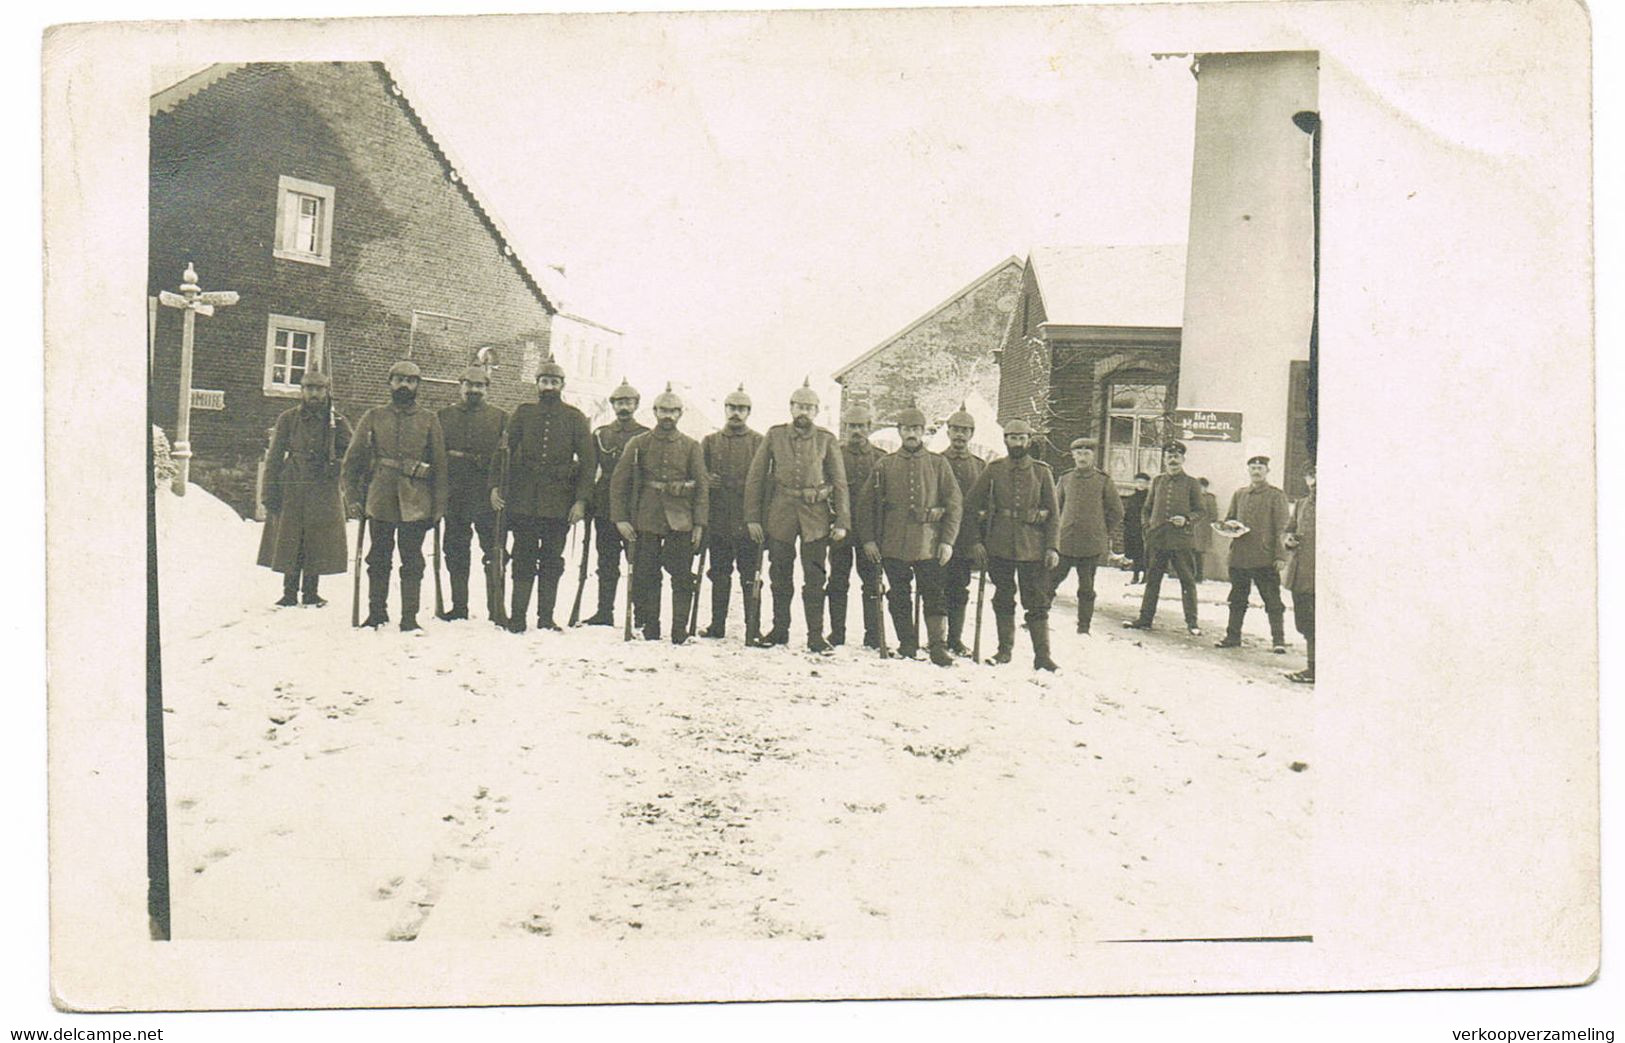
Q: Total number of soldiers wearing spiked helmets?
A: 12